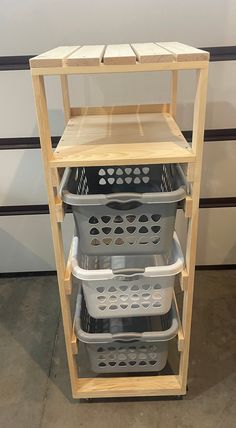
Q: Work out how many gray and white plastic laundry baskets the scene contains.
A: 3